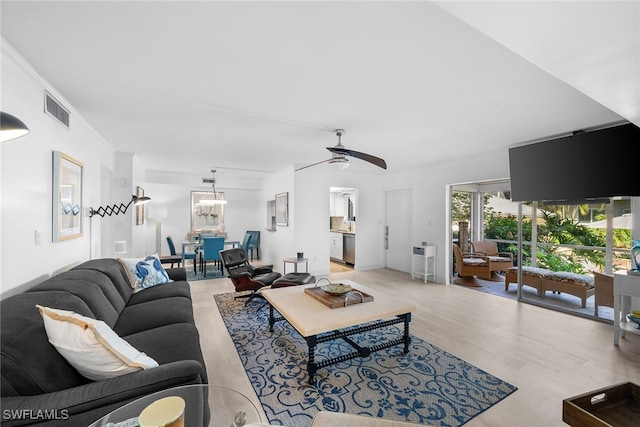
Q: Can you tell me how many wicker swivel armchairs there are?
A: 2